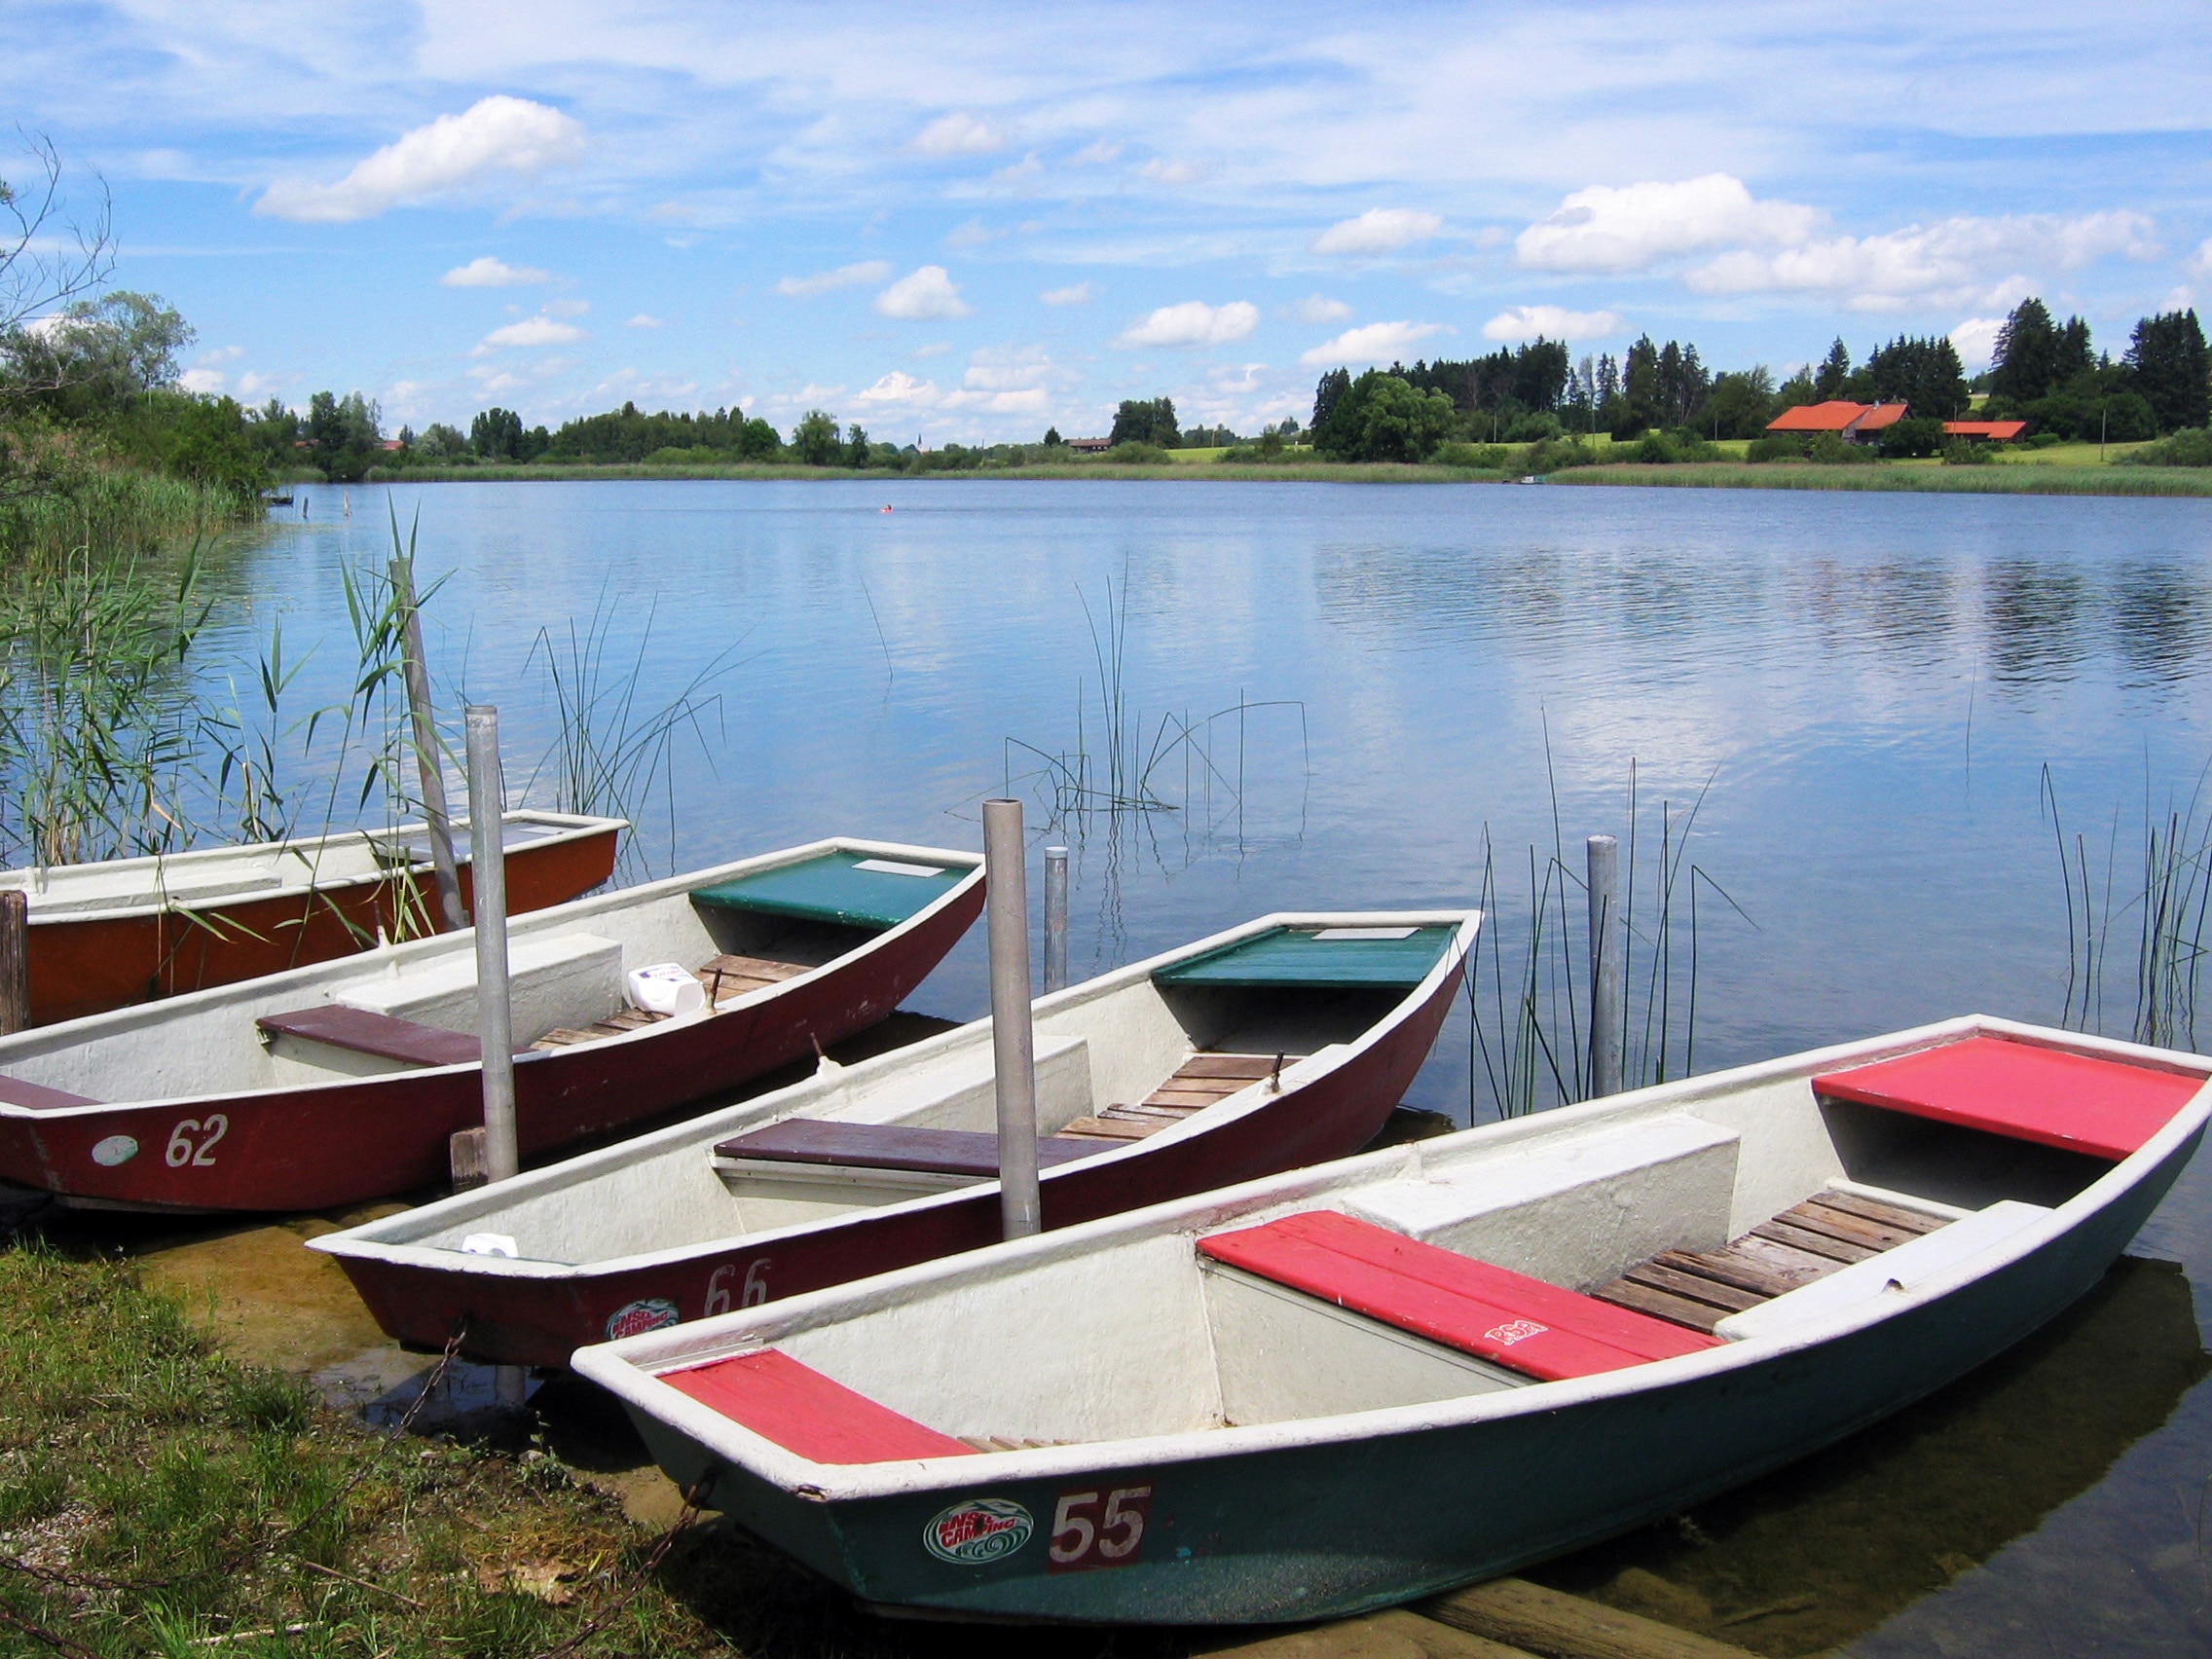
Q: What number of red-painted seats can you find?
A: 3